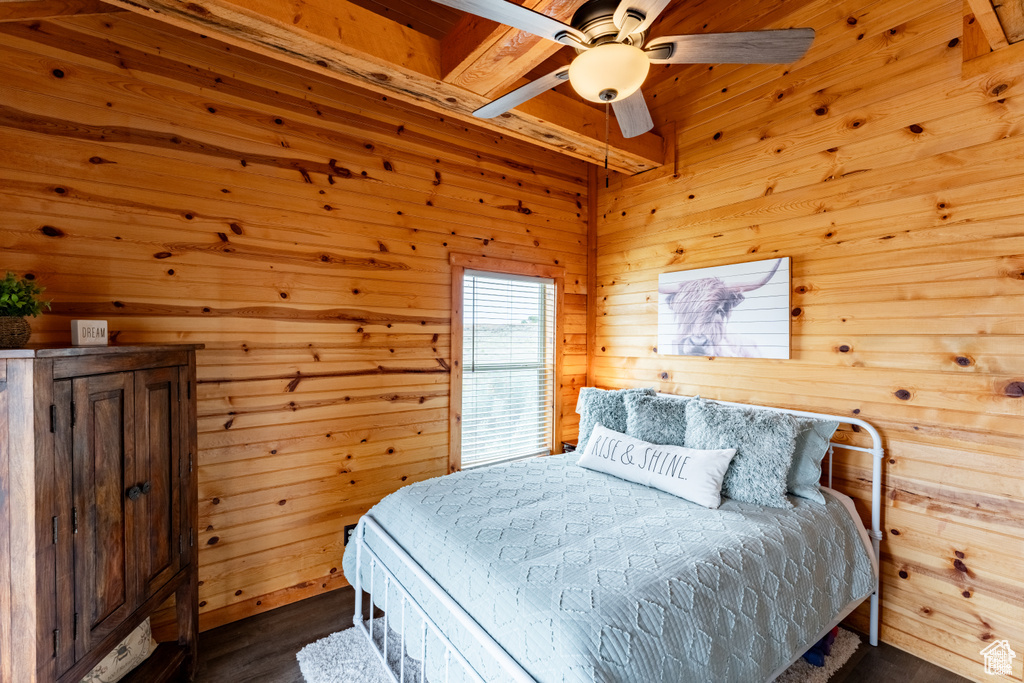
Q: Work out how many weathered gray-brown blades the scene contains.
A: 5